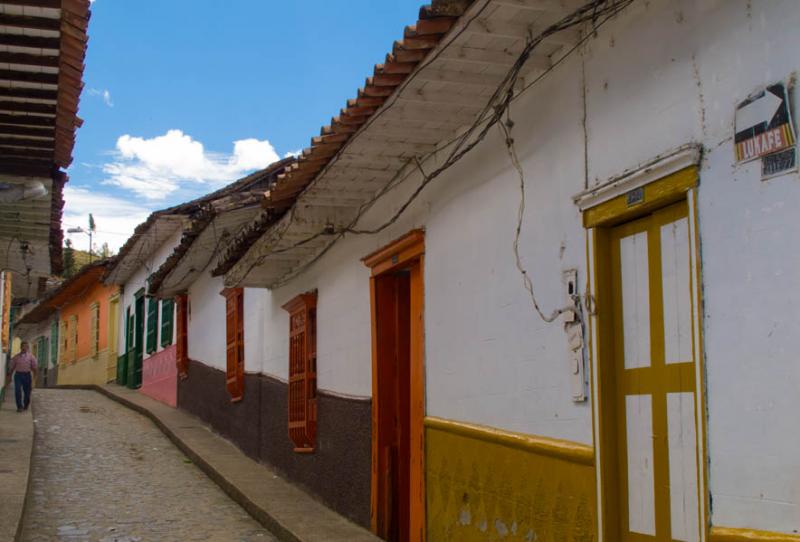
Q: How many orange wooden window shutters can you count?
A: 3